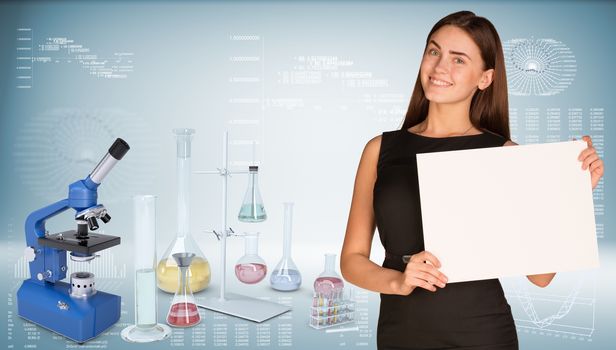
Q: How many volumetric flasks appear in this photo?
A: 2